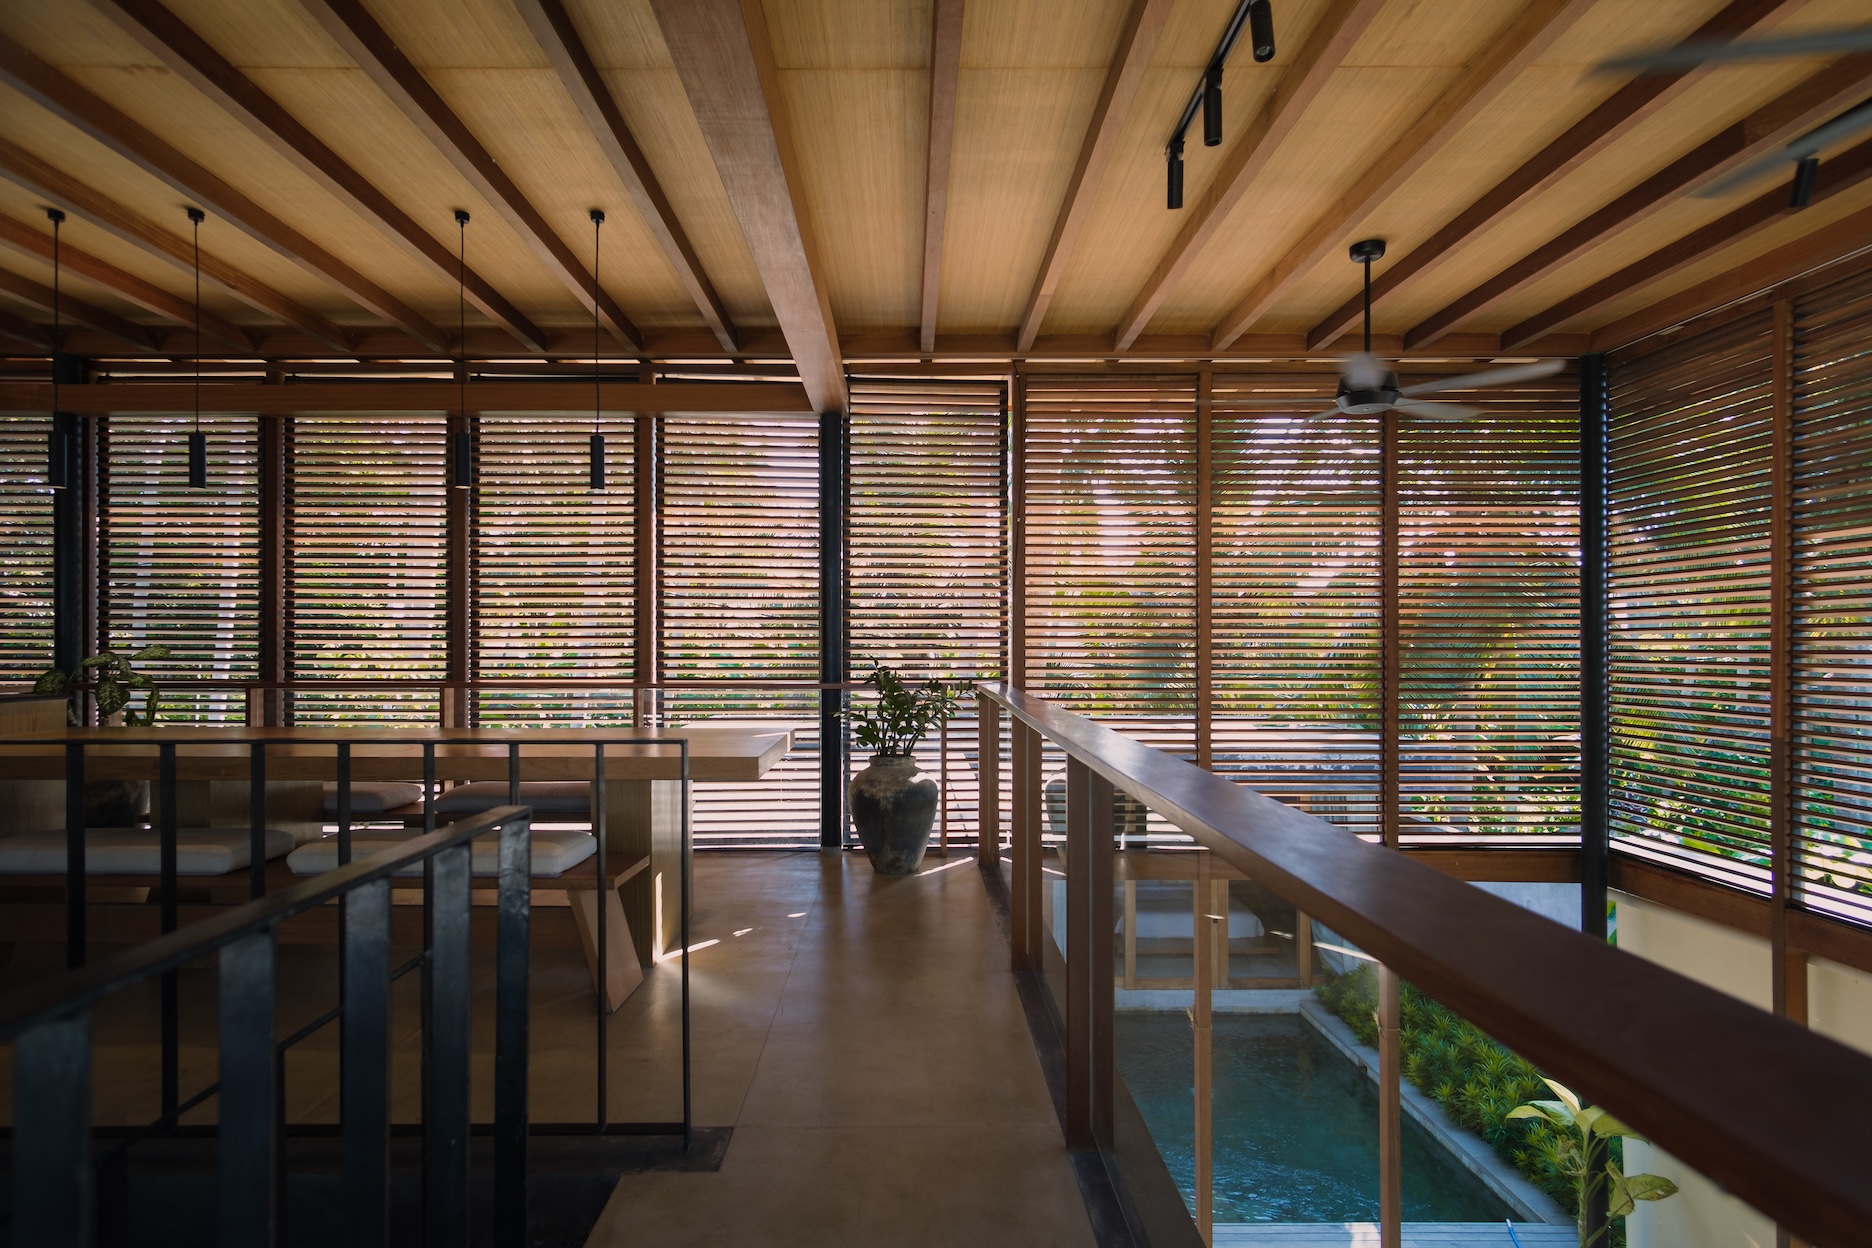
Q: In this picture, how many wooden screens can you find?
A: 11